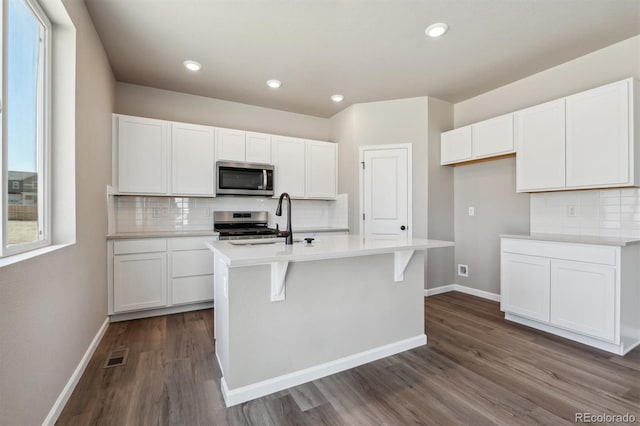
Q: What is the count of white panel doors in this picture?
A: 1